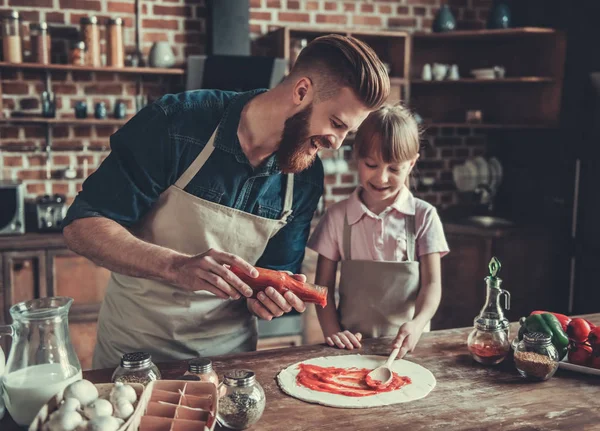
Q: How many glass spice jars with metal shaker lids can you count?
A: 5